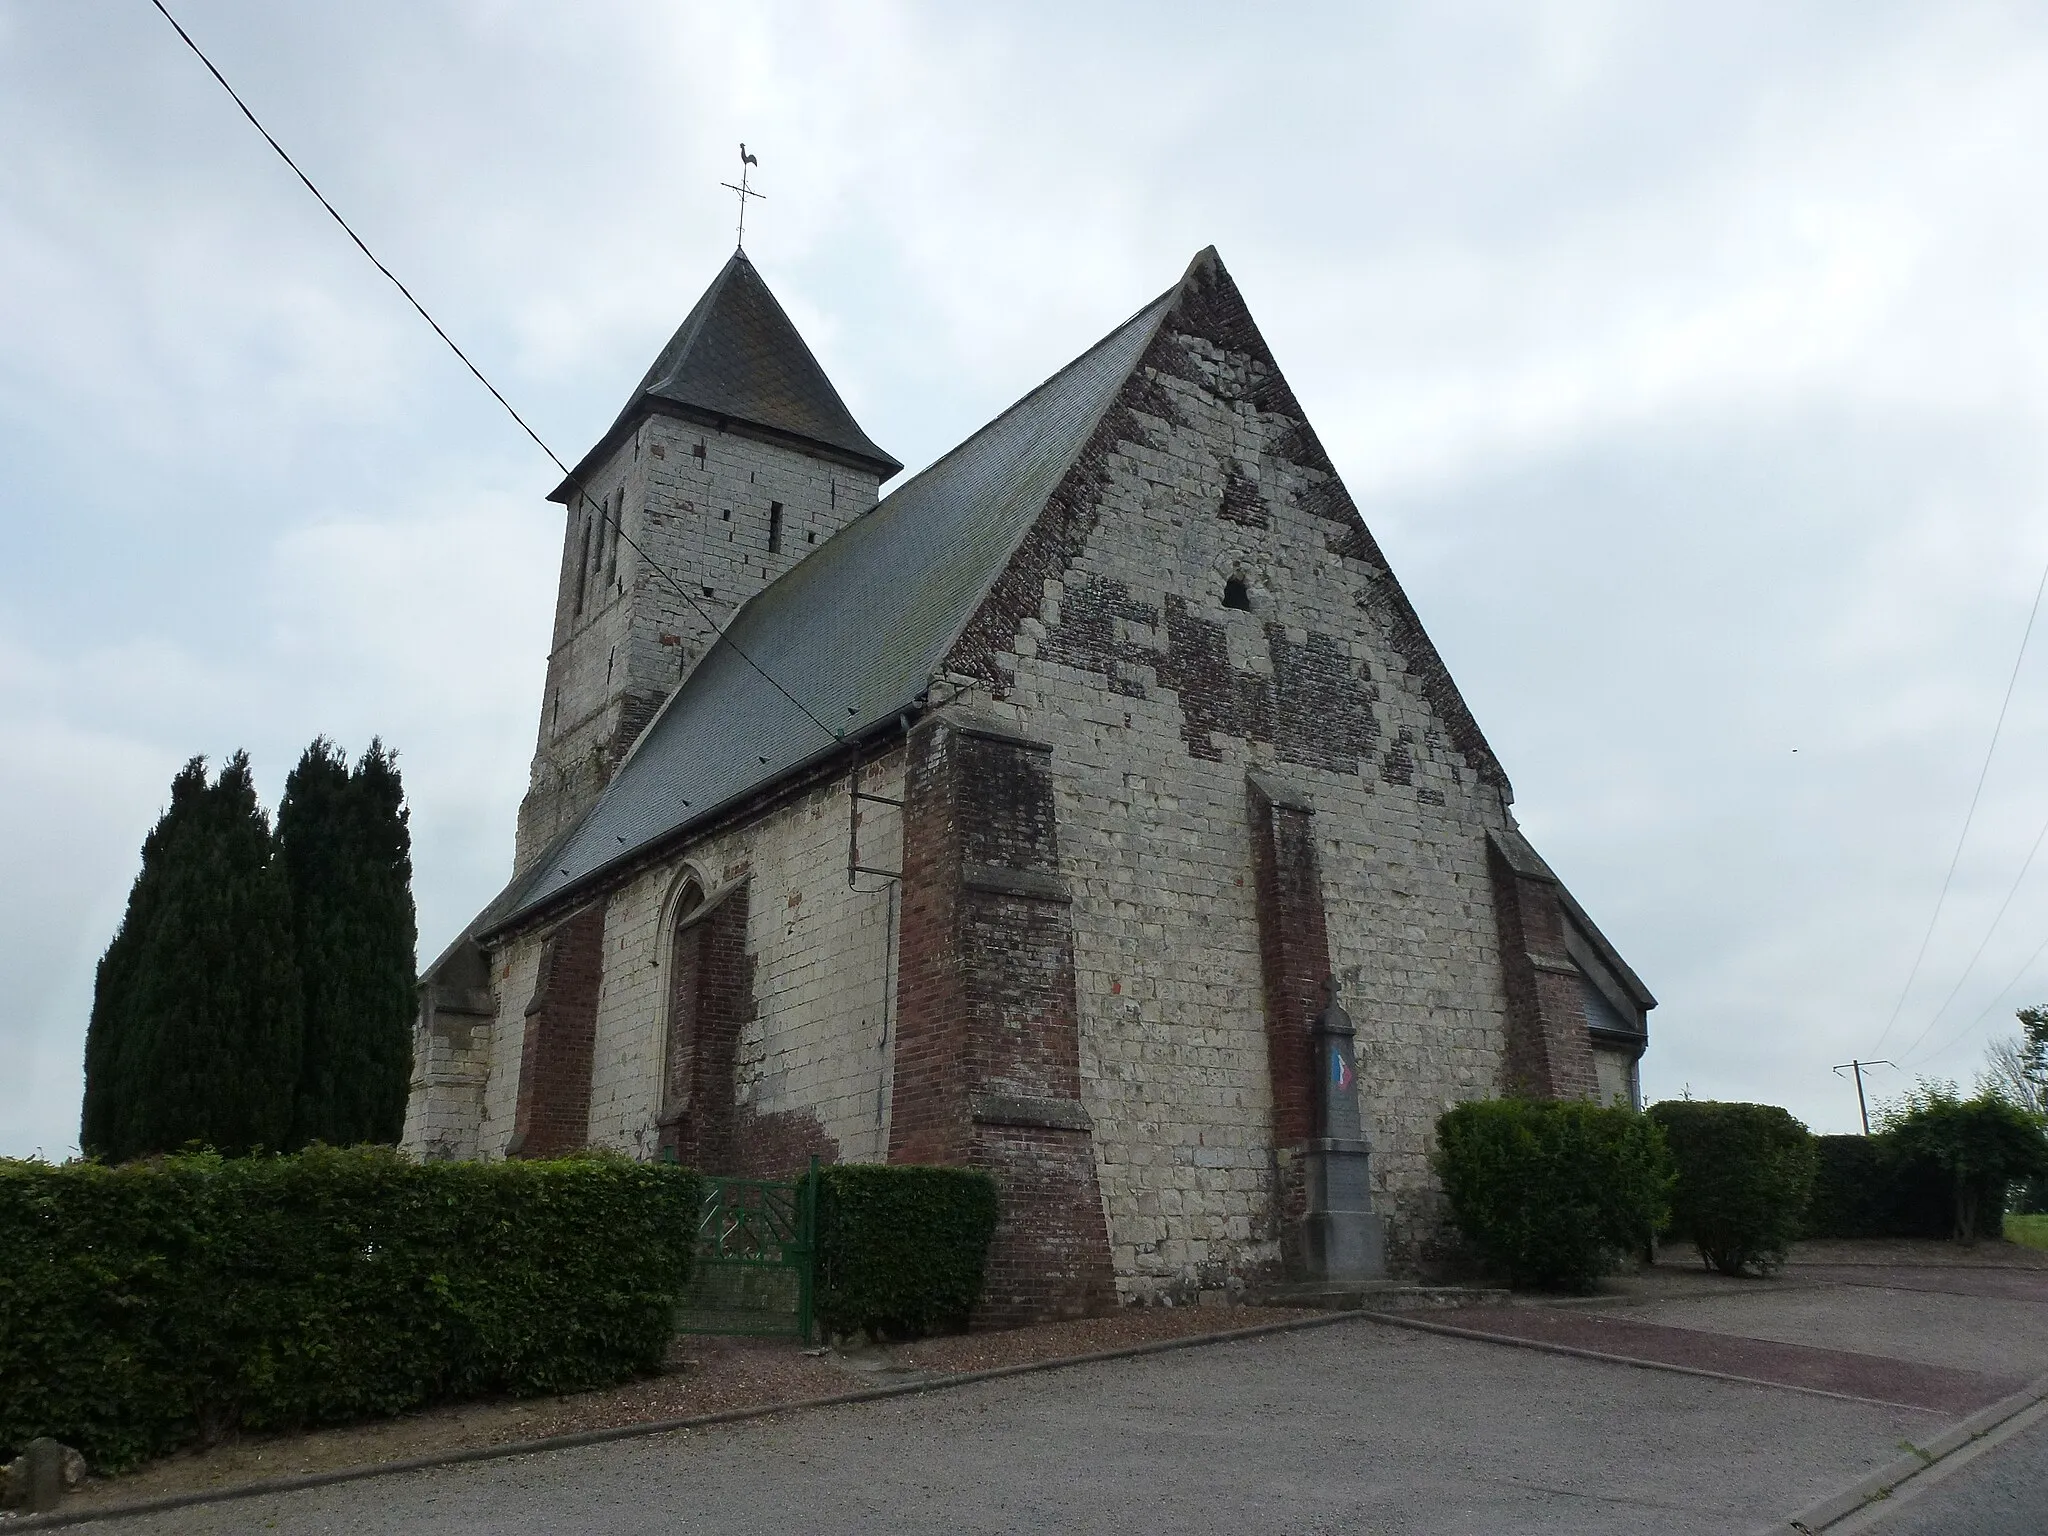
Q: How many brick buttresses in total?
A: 5